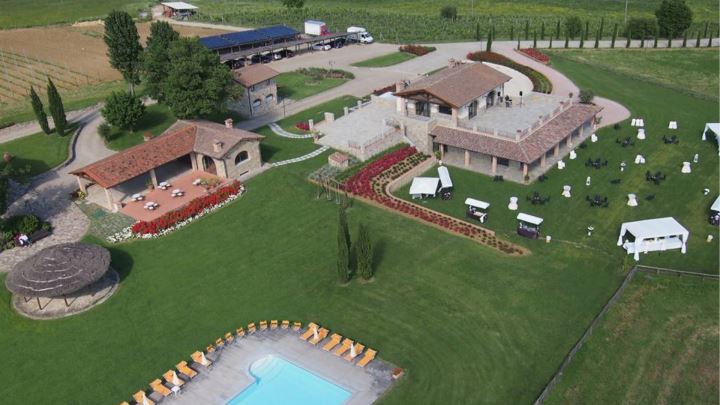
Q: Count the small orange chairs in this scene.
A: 9